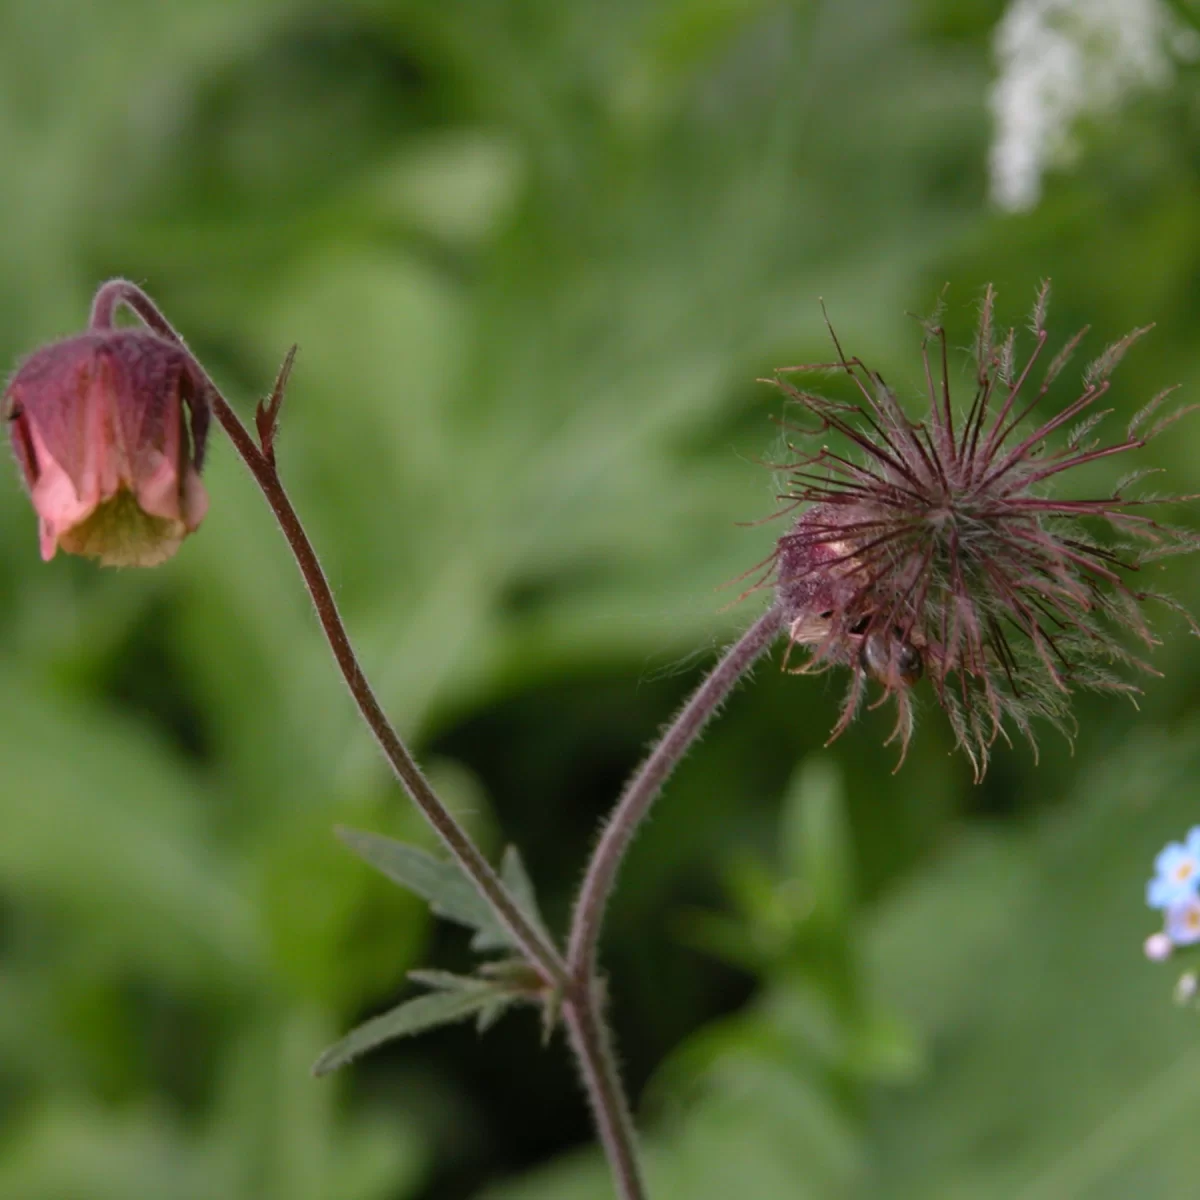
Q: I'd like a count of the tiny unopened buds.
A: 2